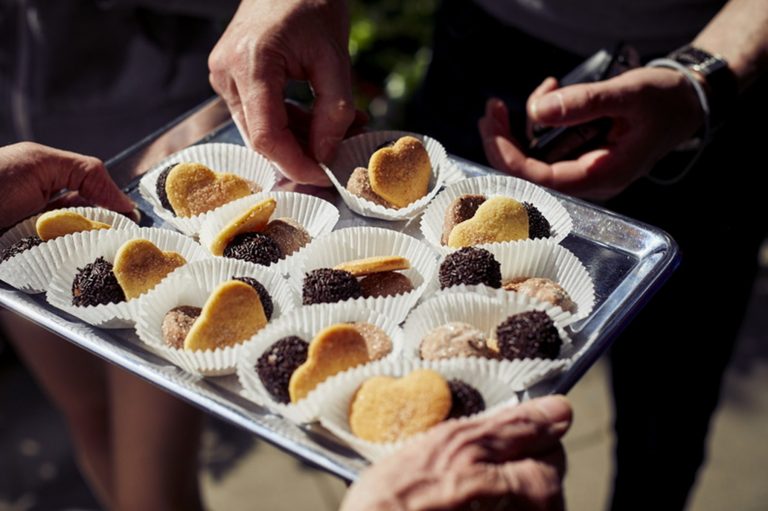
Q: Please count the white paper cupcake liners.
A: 12